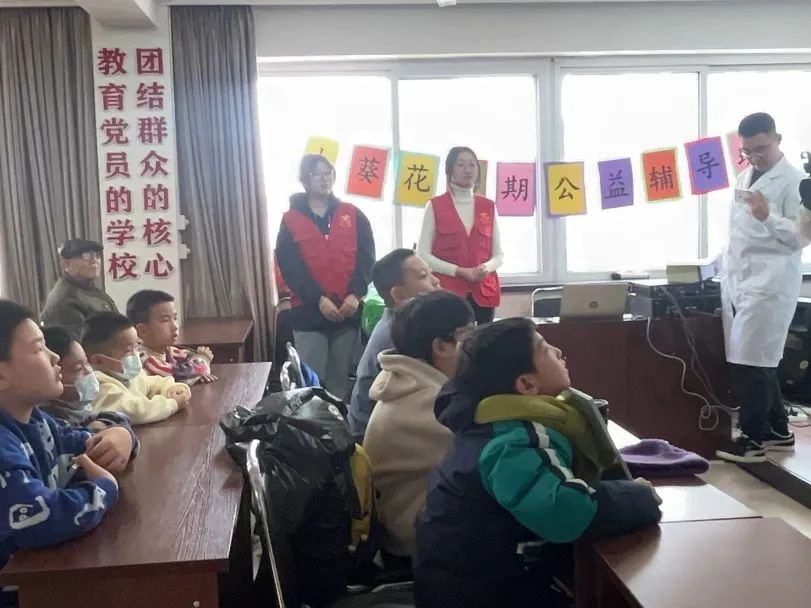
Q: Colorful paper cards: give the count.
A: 10